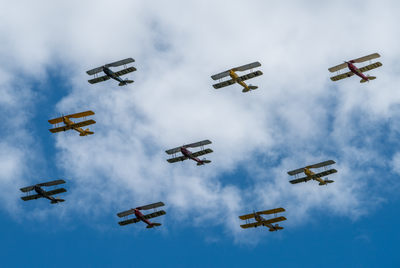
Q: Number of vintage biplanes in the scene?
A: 9